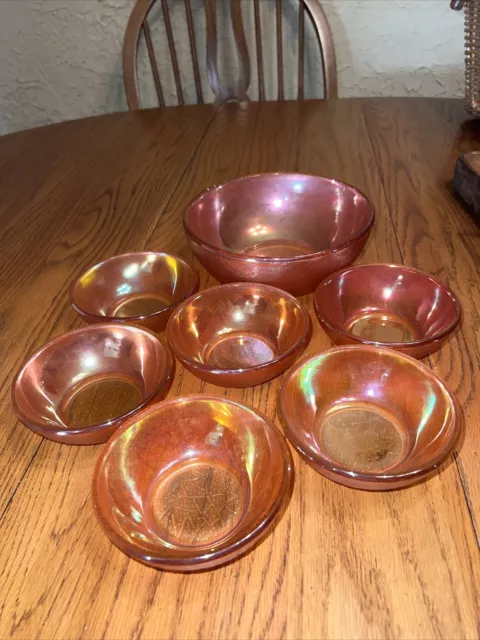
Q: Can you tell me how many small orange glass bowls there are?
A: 6